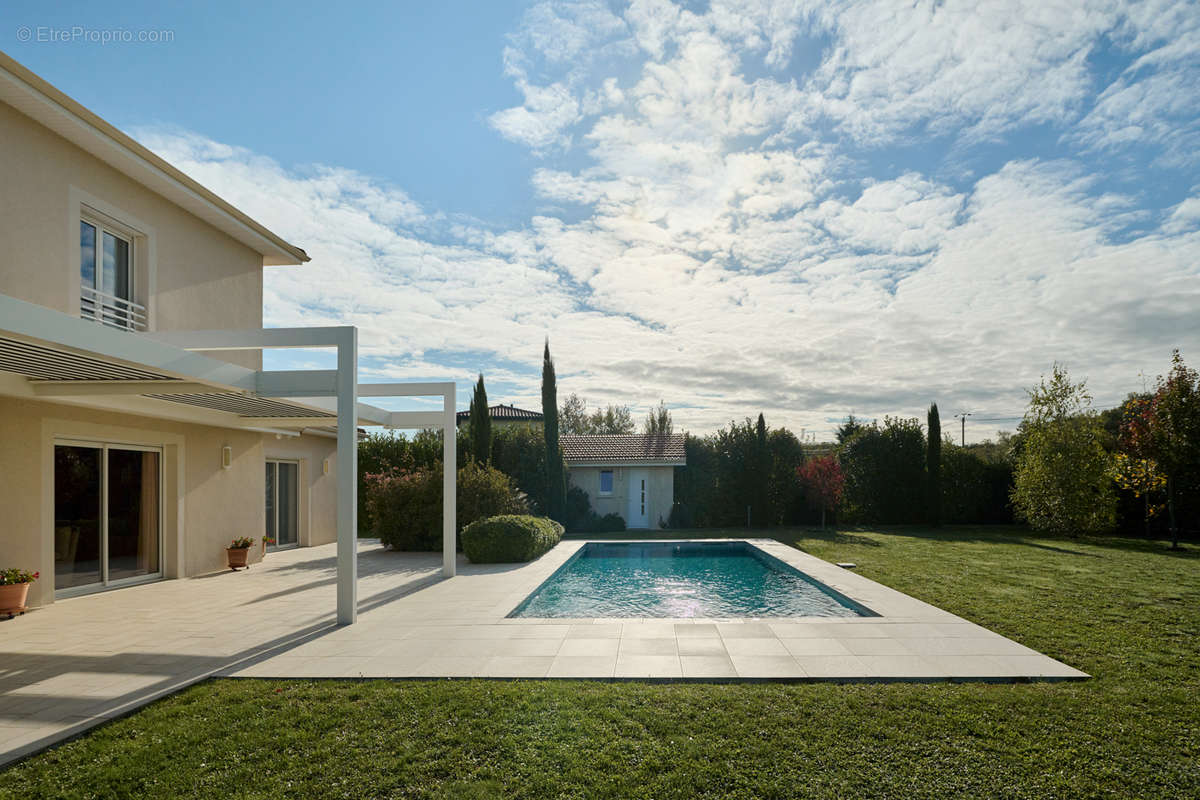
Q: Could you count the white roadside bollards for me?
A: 0